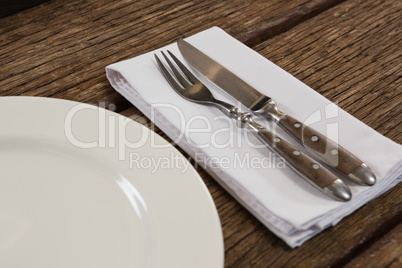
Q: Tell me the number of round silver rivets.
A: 6